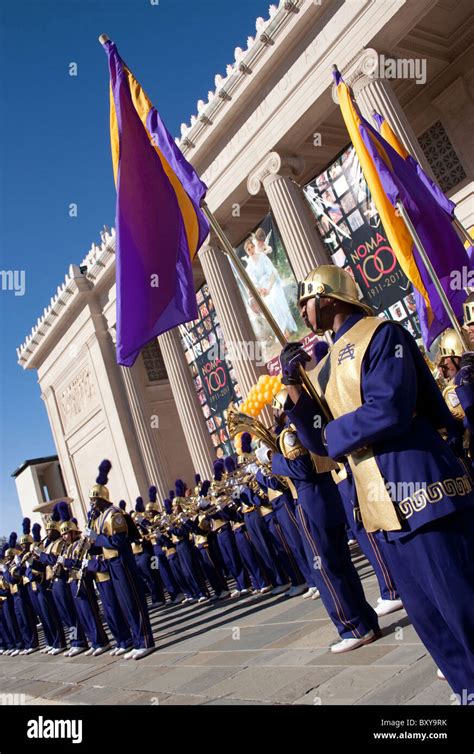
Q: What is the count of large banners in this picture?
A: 3